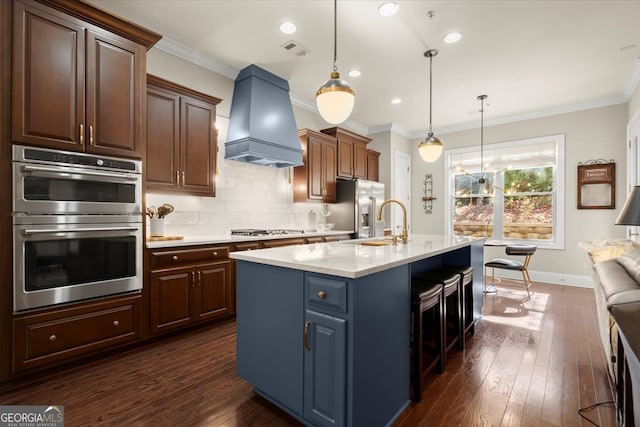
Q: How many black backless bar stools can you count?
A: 3